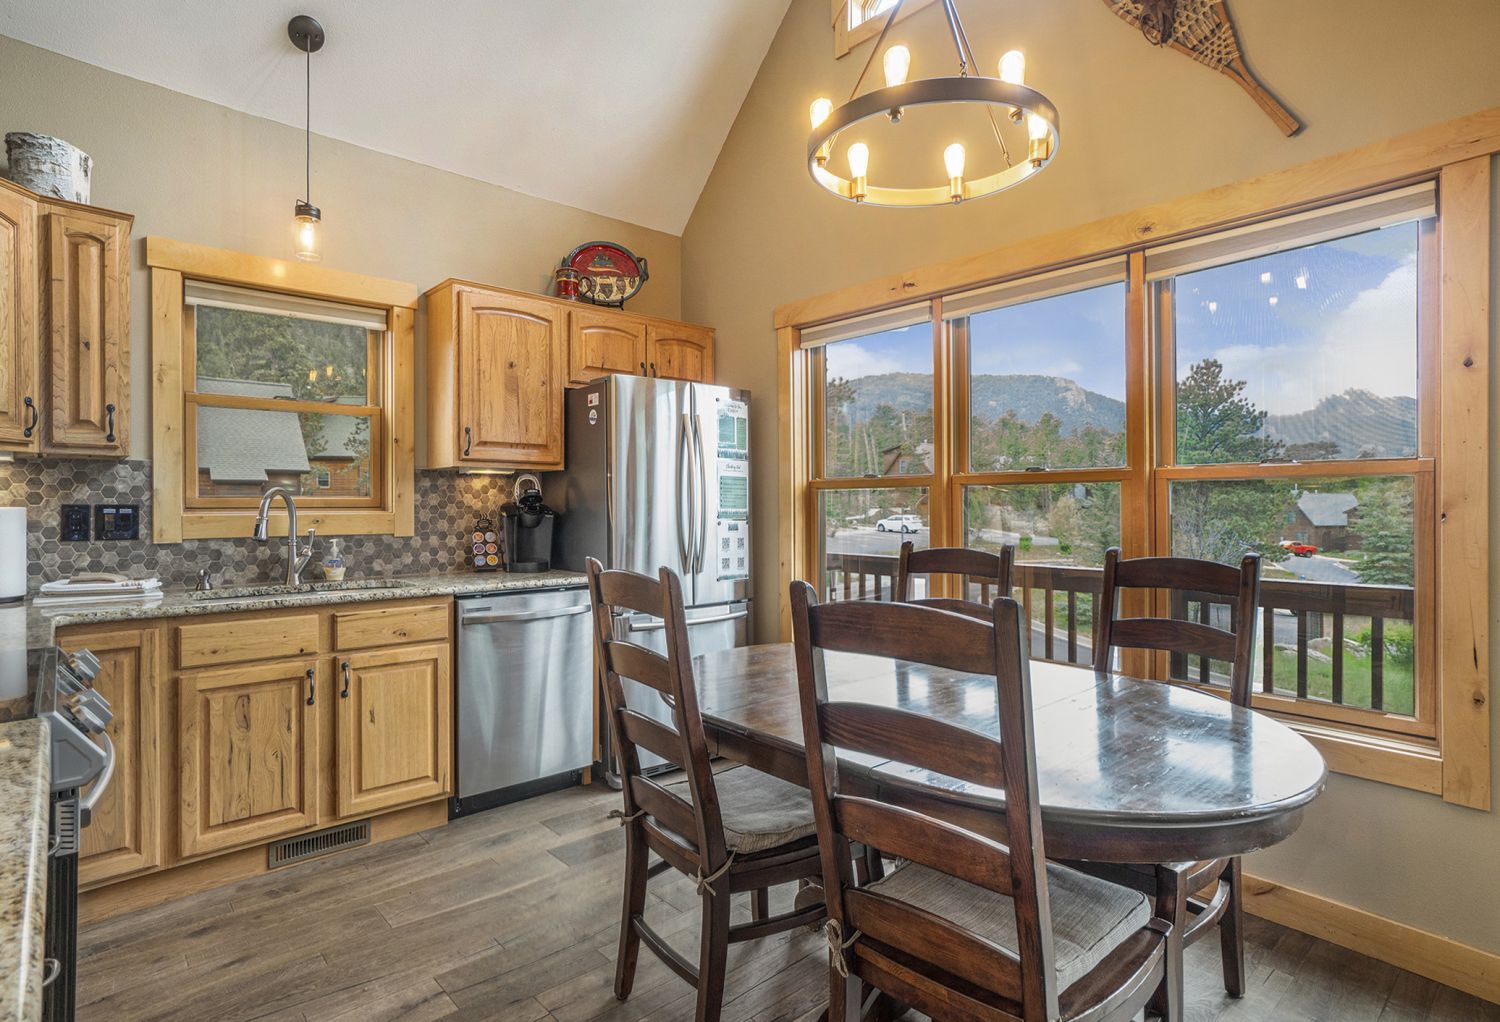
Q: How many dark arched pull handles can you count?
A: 7